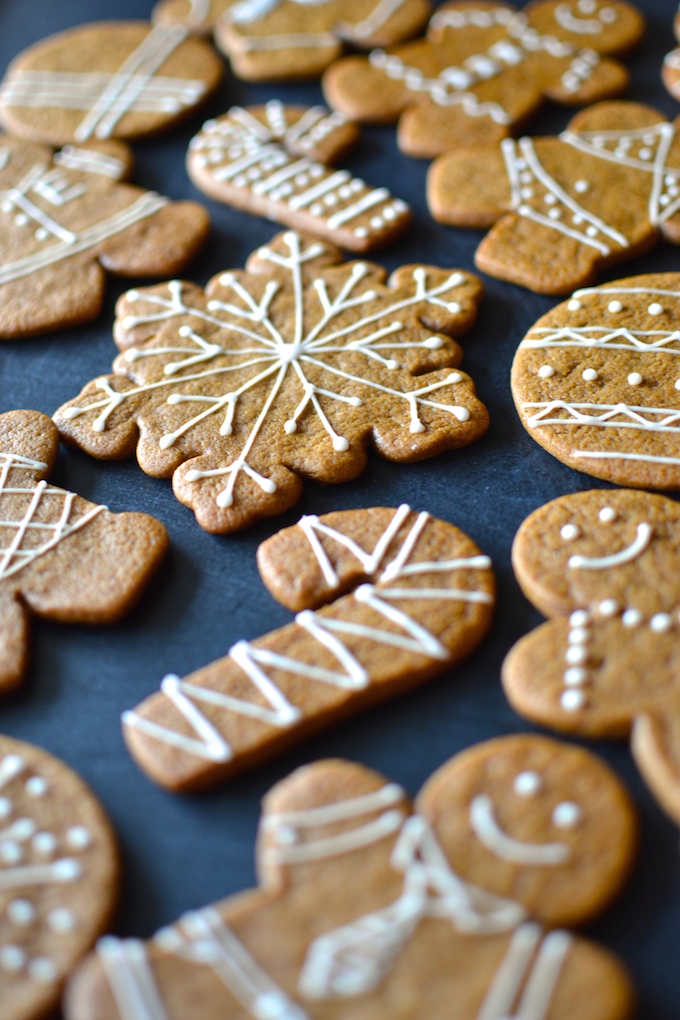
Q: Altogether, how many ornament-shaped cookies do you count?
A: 3